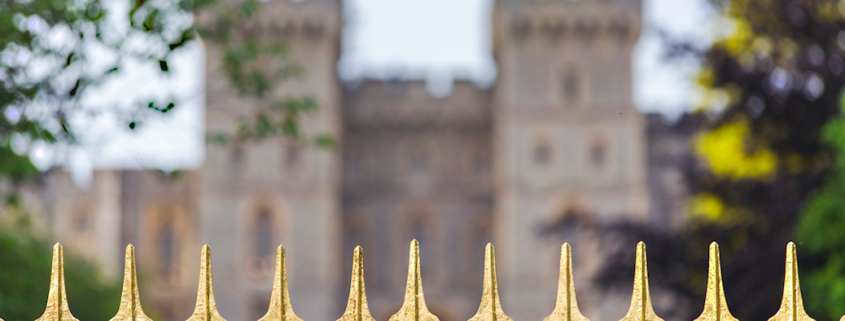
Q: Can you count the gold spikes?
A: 11